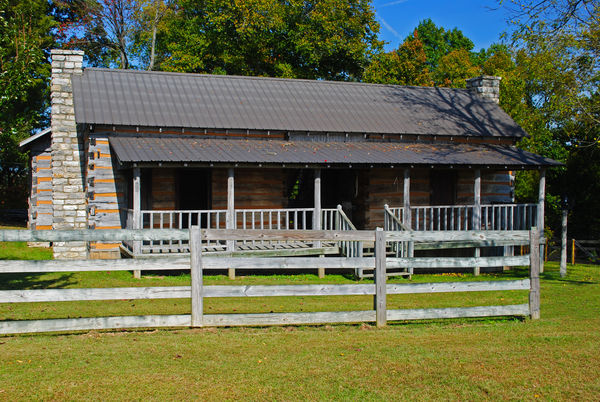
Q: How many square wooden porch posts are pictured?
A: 6